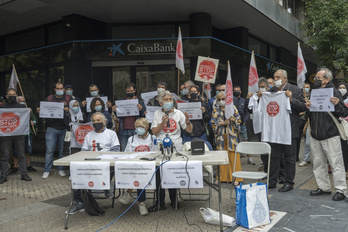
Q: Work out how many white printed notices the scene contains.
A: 10